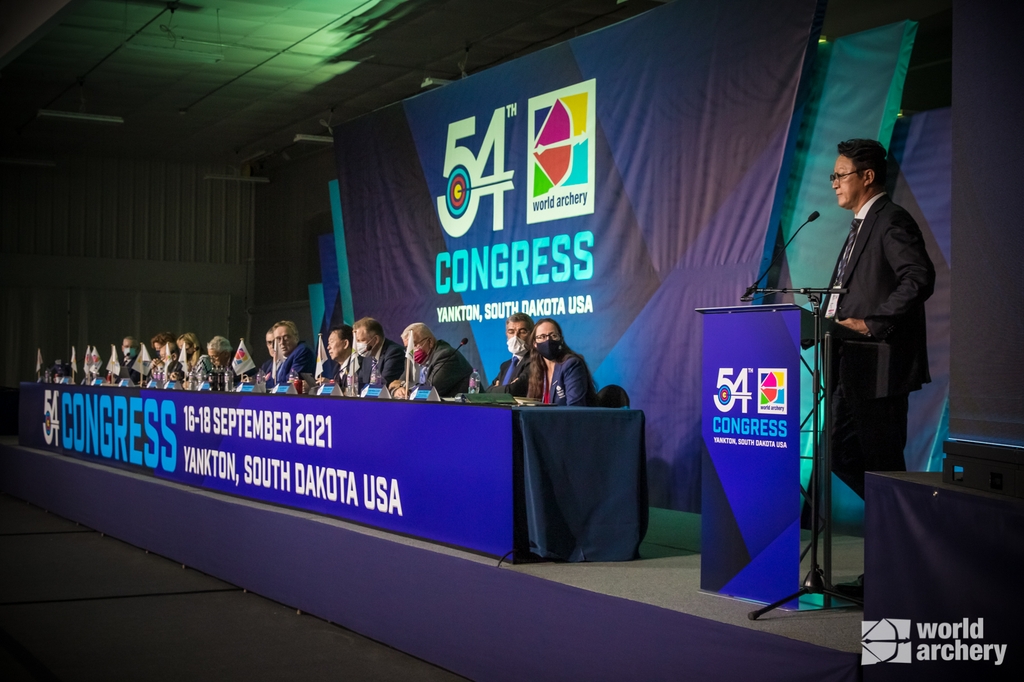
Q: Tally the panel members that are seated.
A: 12